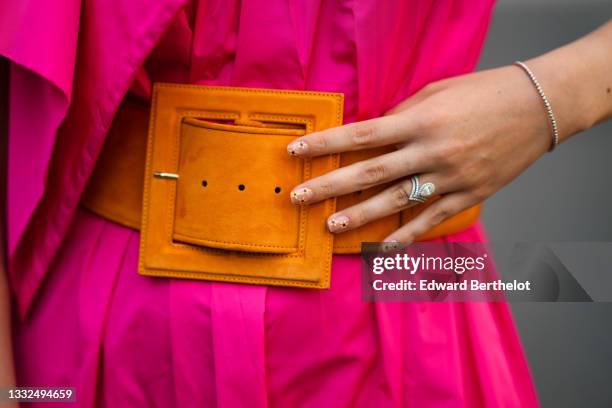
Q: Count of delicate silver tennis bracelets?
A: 1